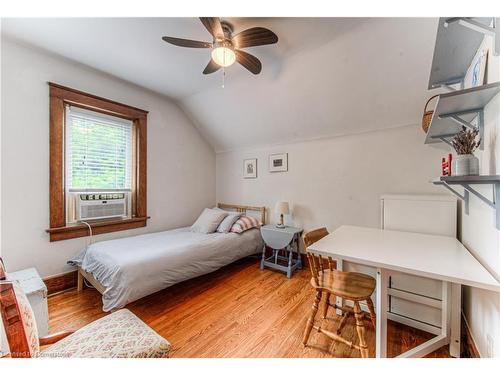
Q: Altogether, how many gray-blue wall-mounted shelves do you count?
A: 3